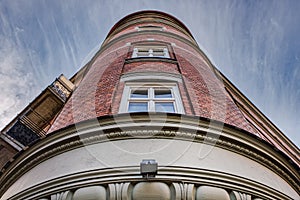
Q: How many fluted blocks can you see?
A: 4